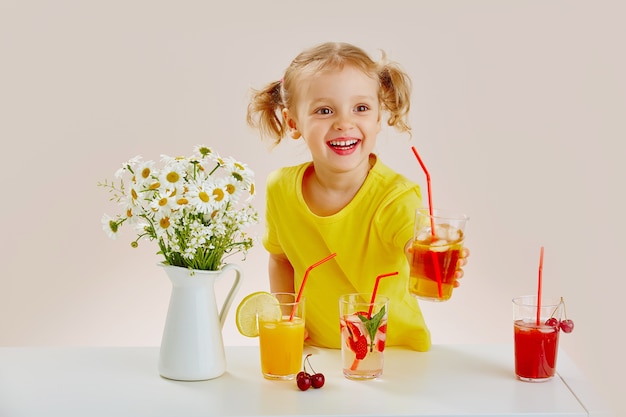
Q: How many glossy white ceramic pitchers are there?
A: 1